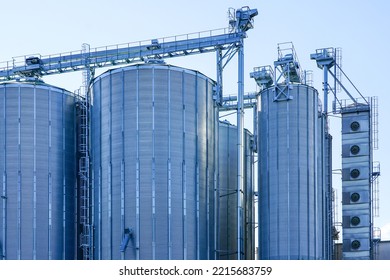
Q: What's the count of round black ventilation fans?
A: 6